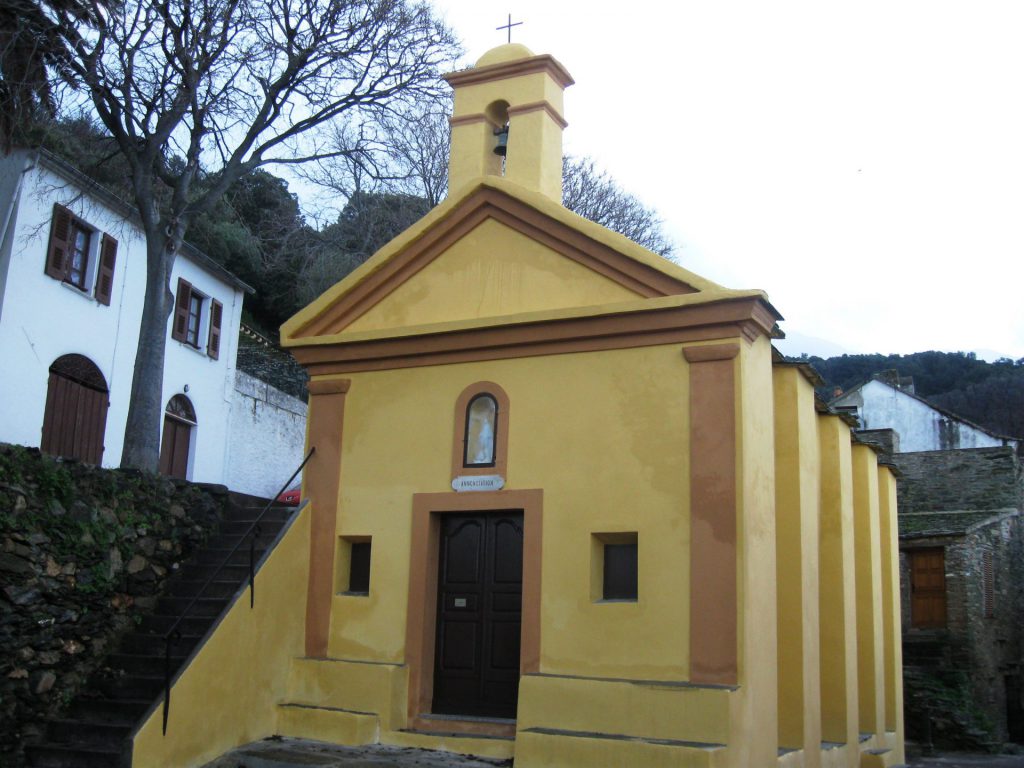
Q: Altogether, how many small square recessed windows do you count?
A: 2